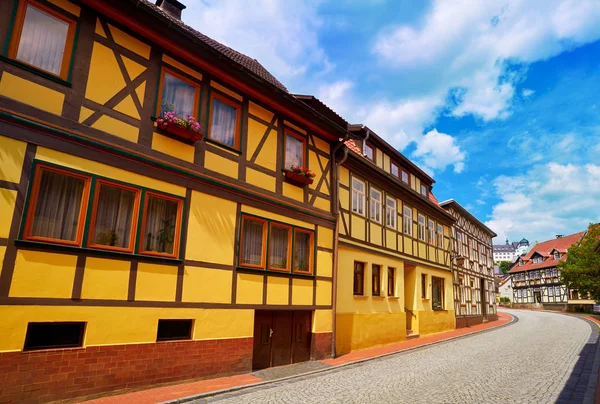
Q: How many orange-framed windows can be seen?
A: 10